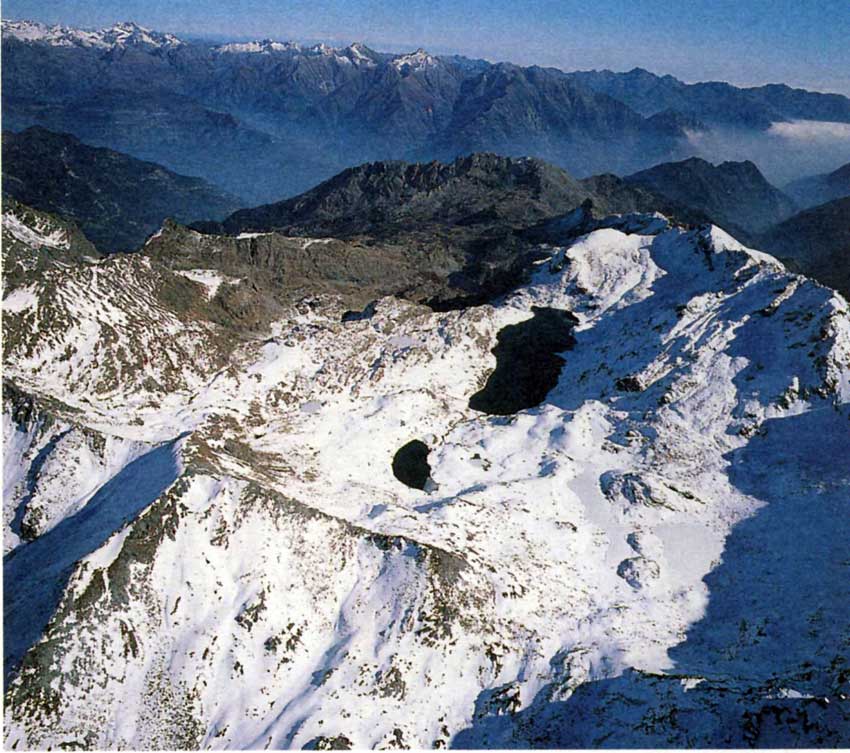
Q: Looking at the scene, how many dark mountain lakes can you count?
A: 2